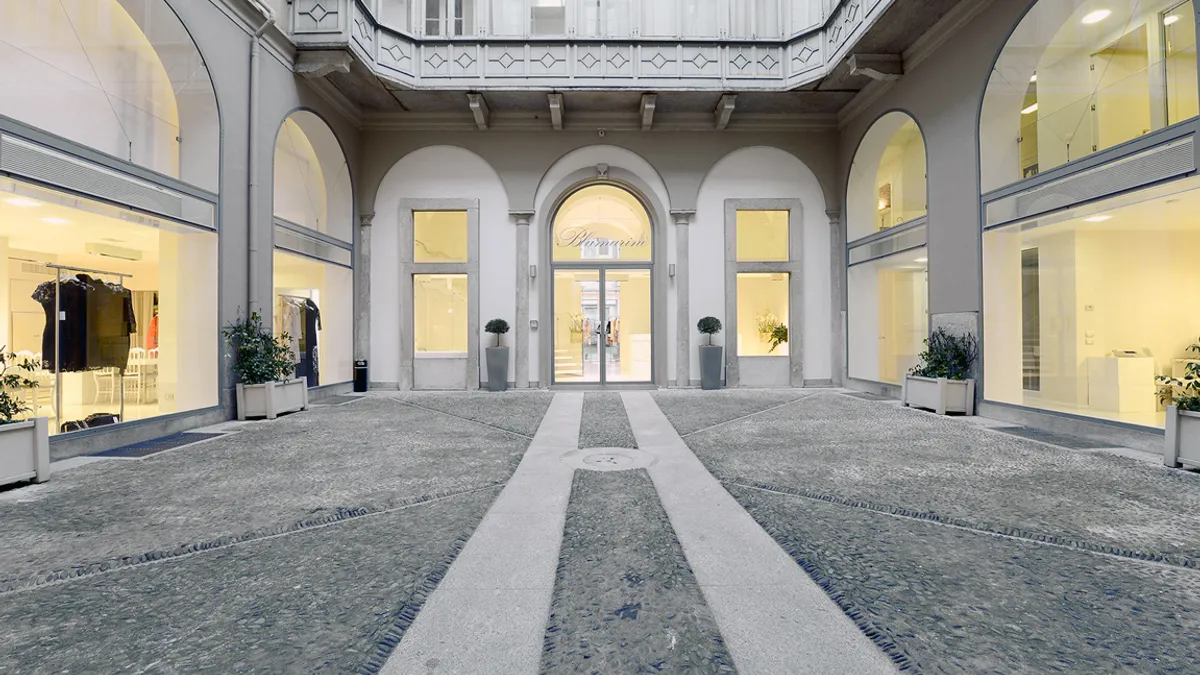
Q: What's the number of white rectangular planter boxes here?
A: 4